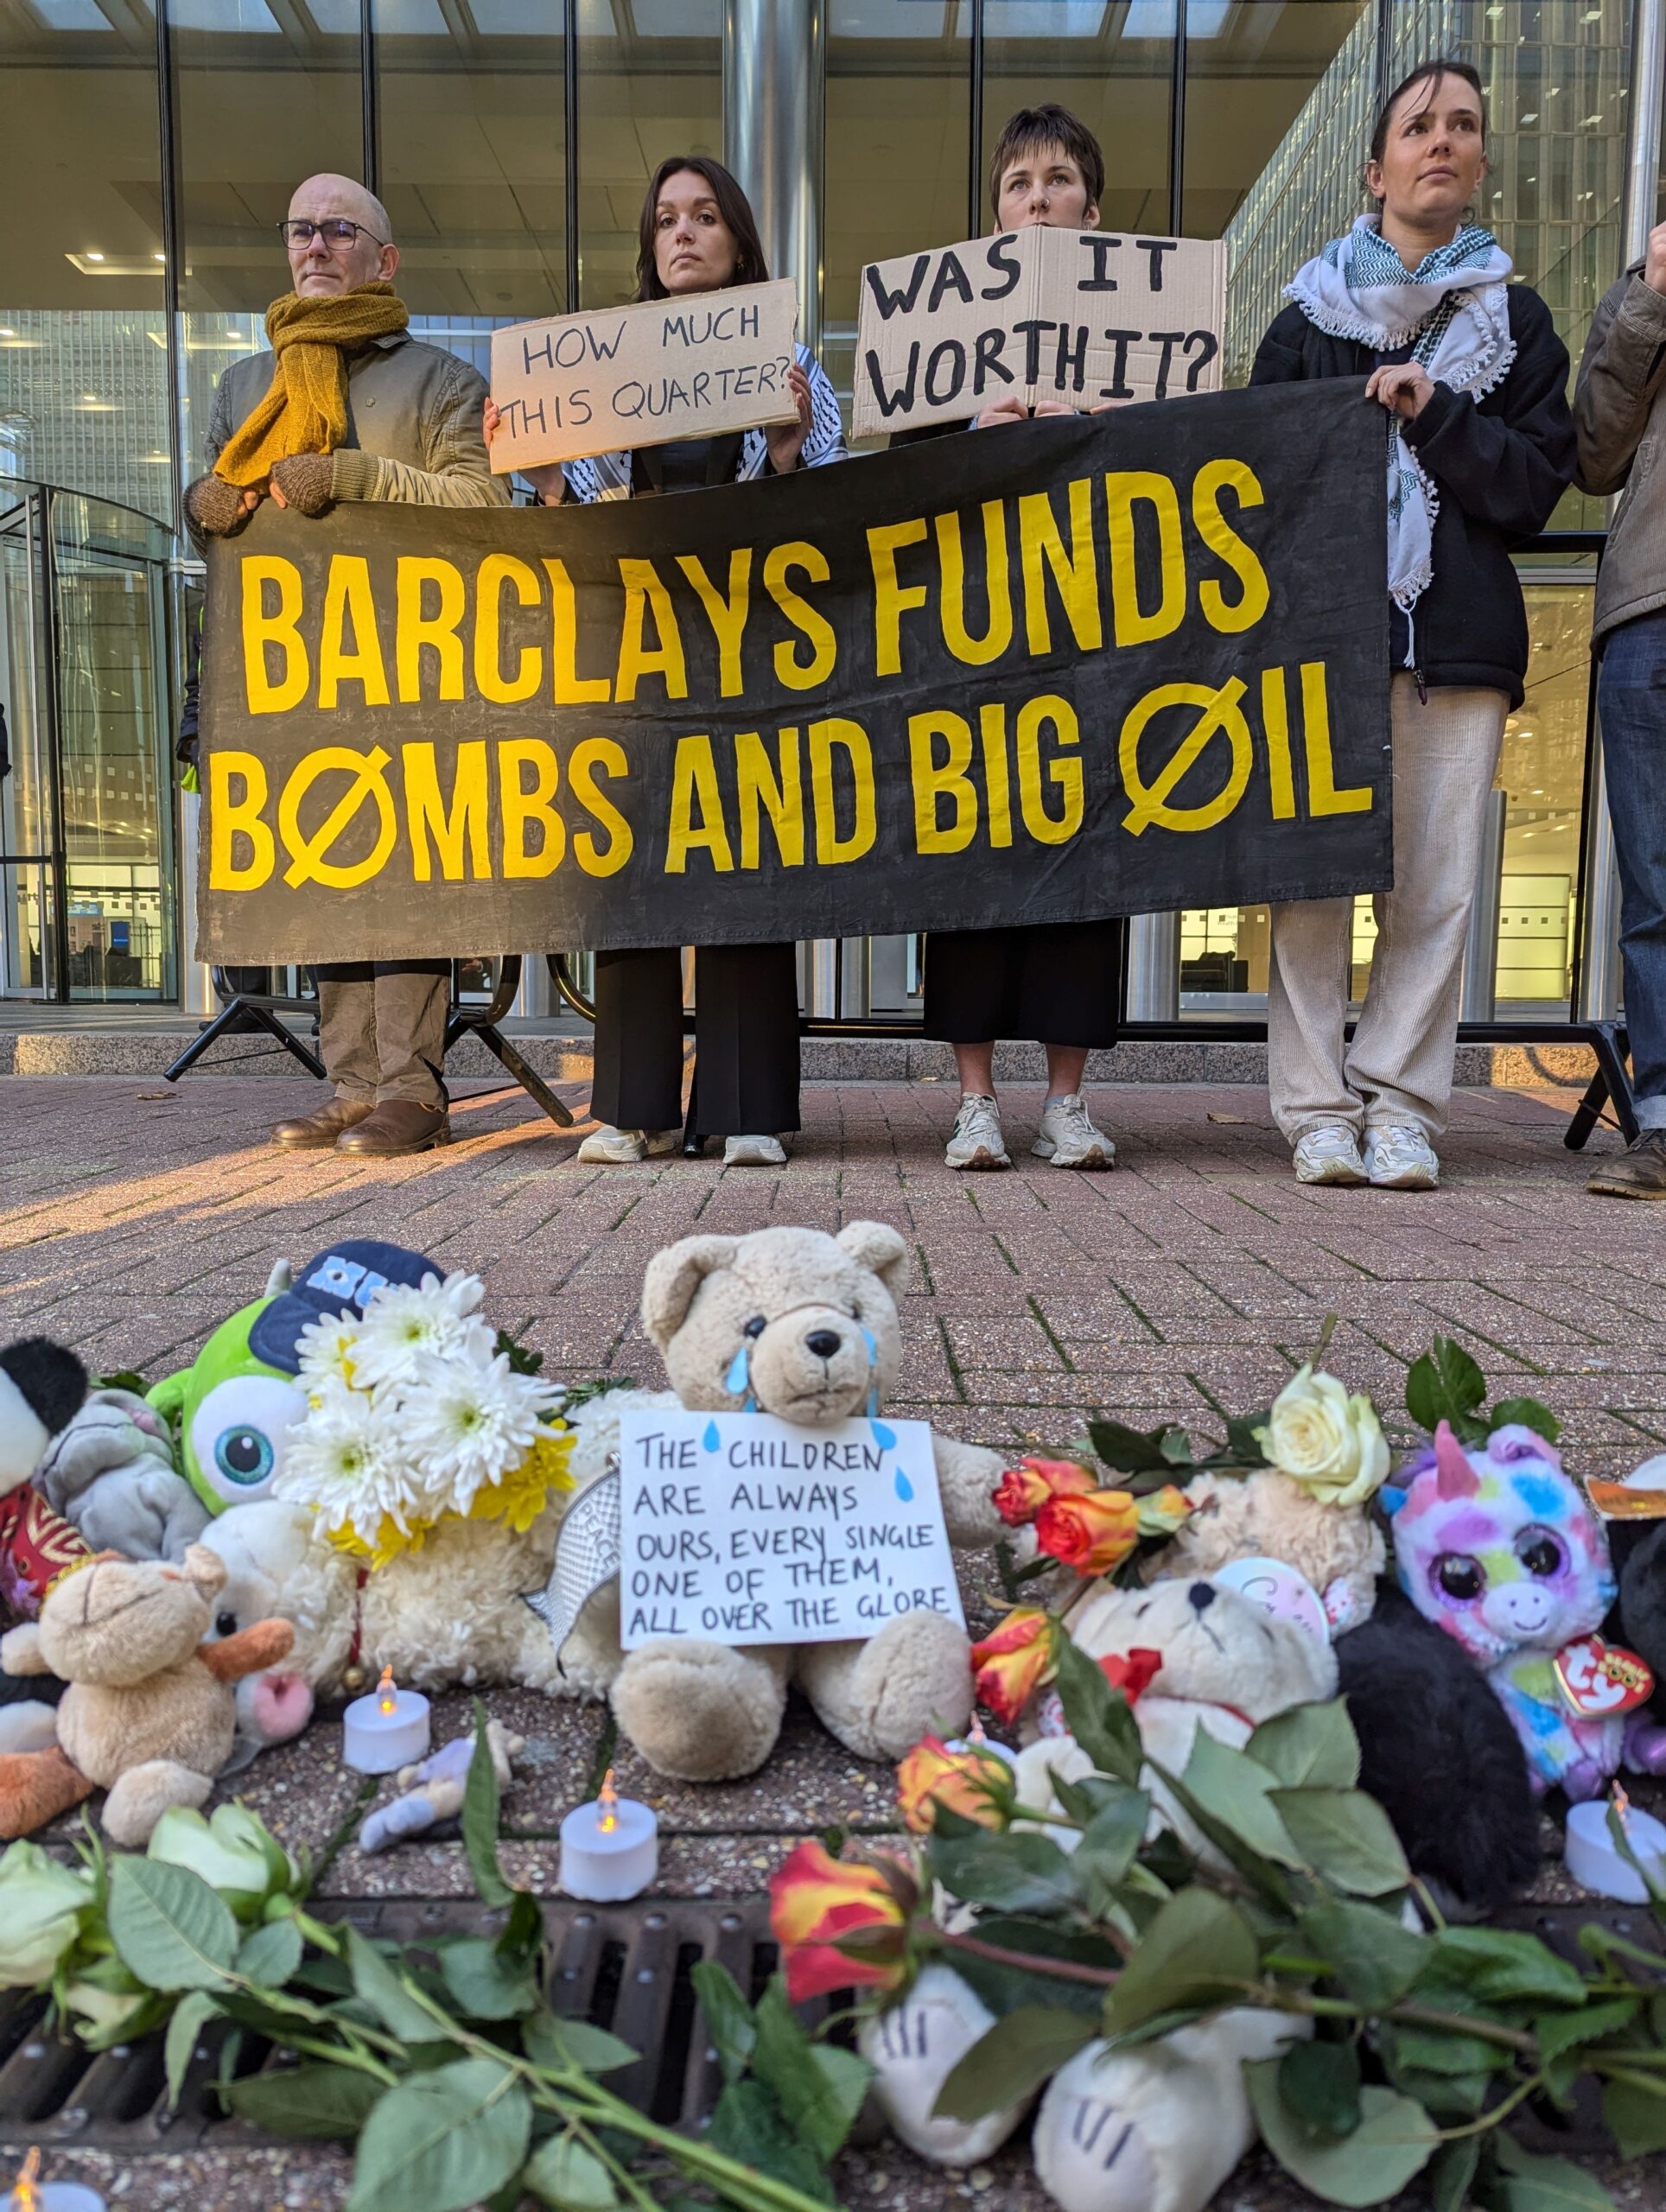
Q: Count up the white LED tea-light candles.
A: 5